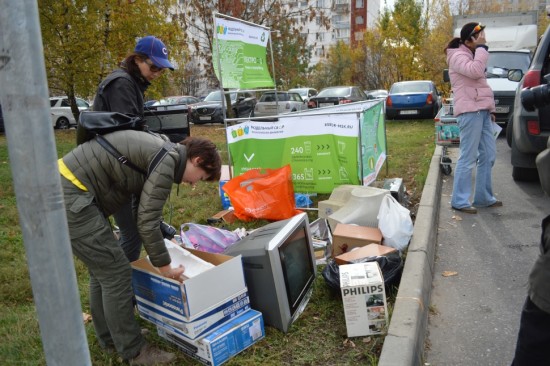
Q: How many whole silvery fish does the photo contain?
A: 0